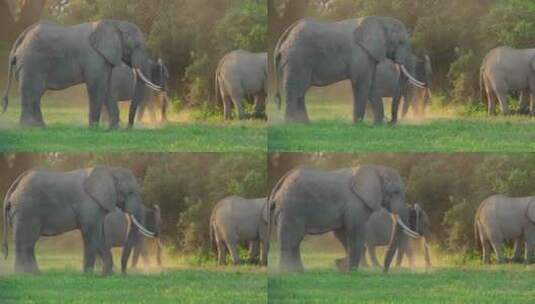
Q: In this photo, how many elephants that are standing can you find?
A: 12